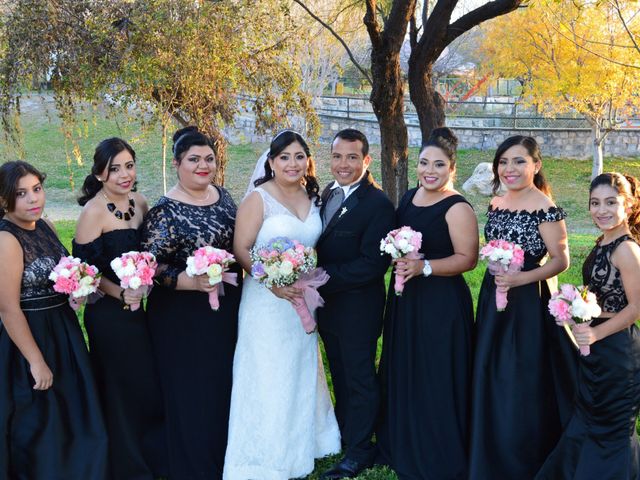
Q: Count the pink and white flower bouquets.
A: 6